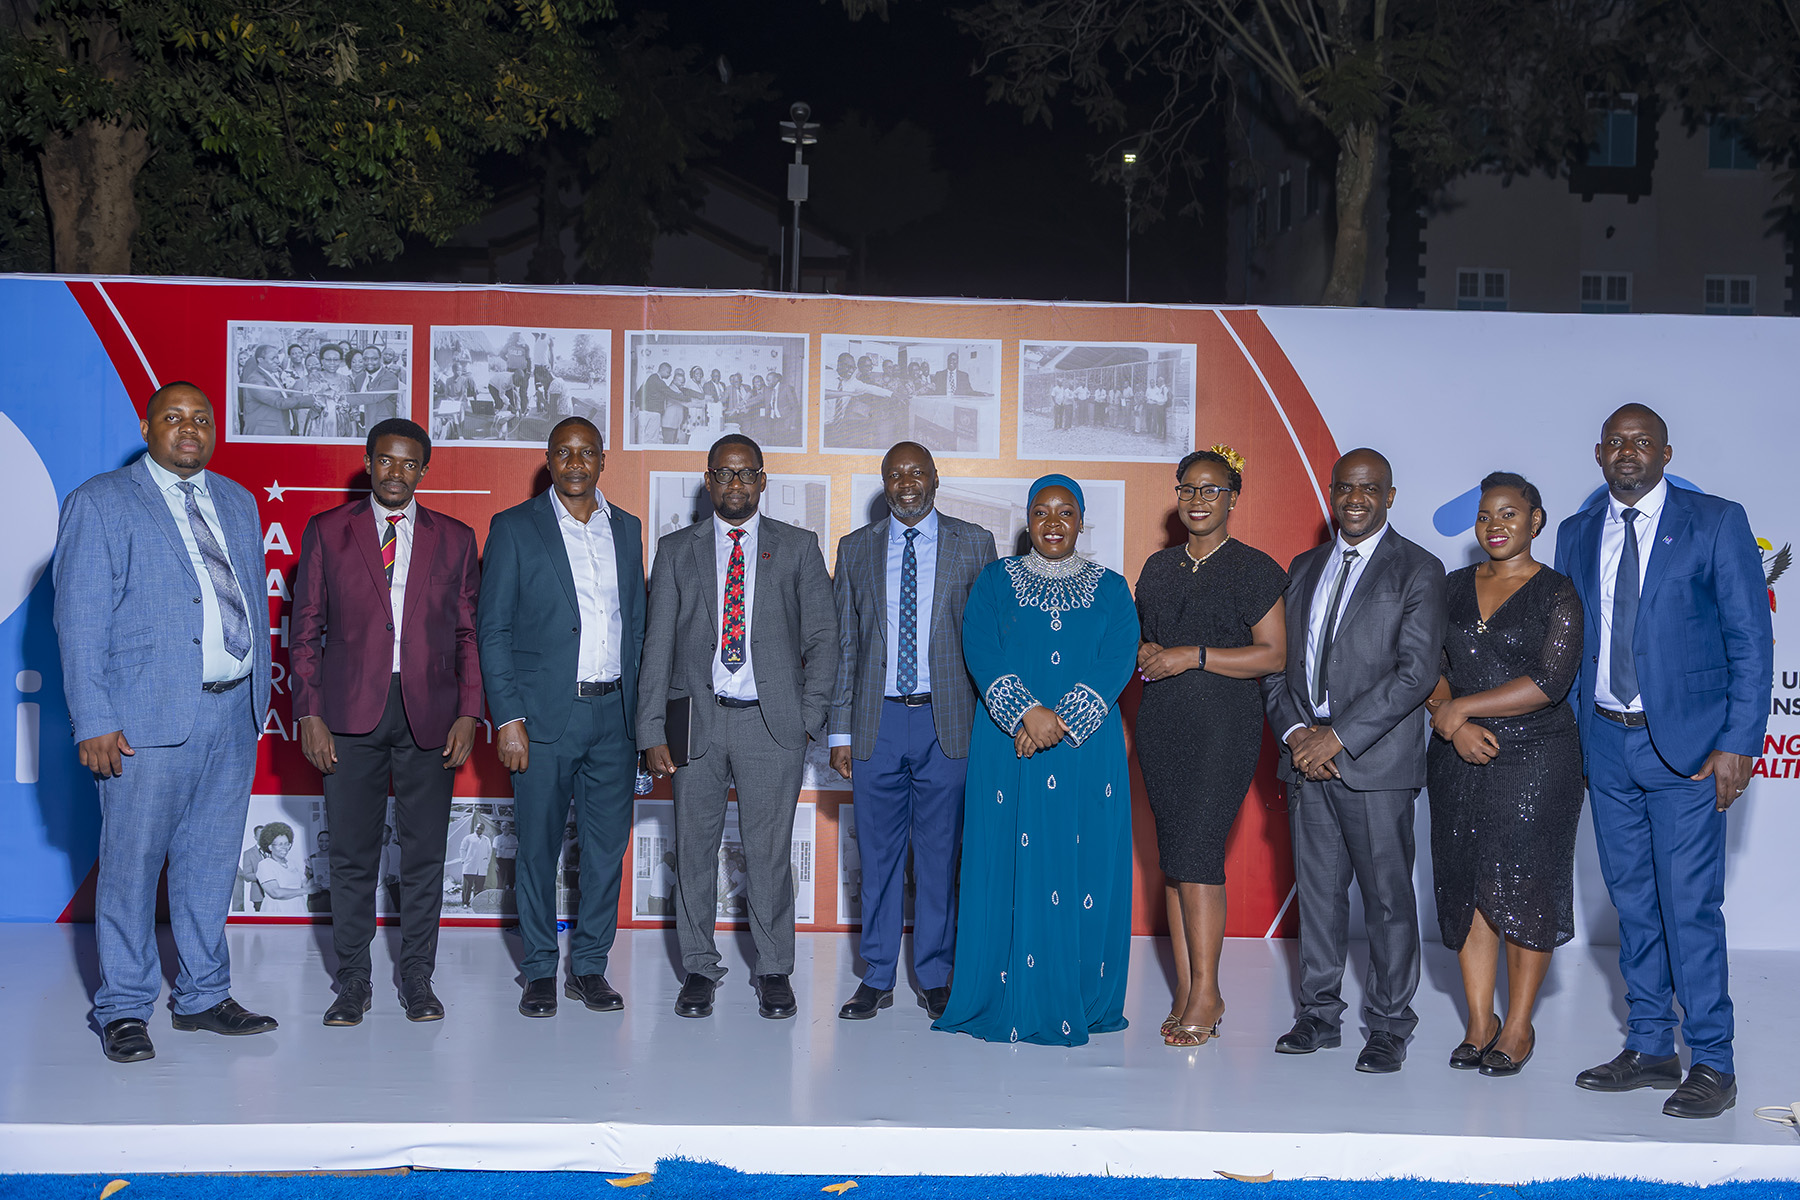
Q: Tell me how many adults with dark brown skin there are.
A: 10